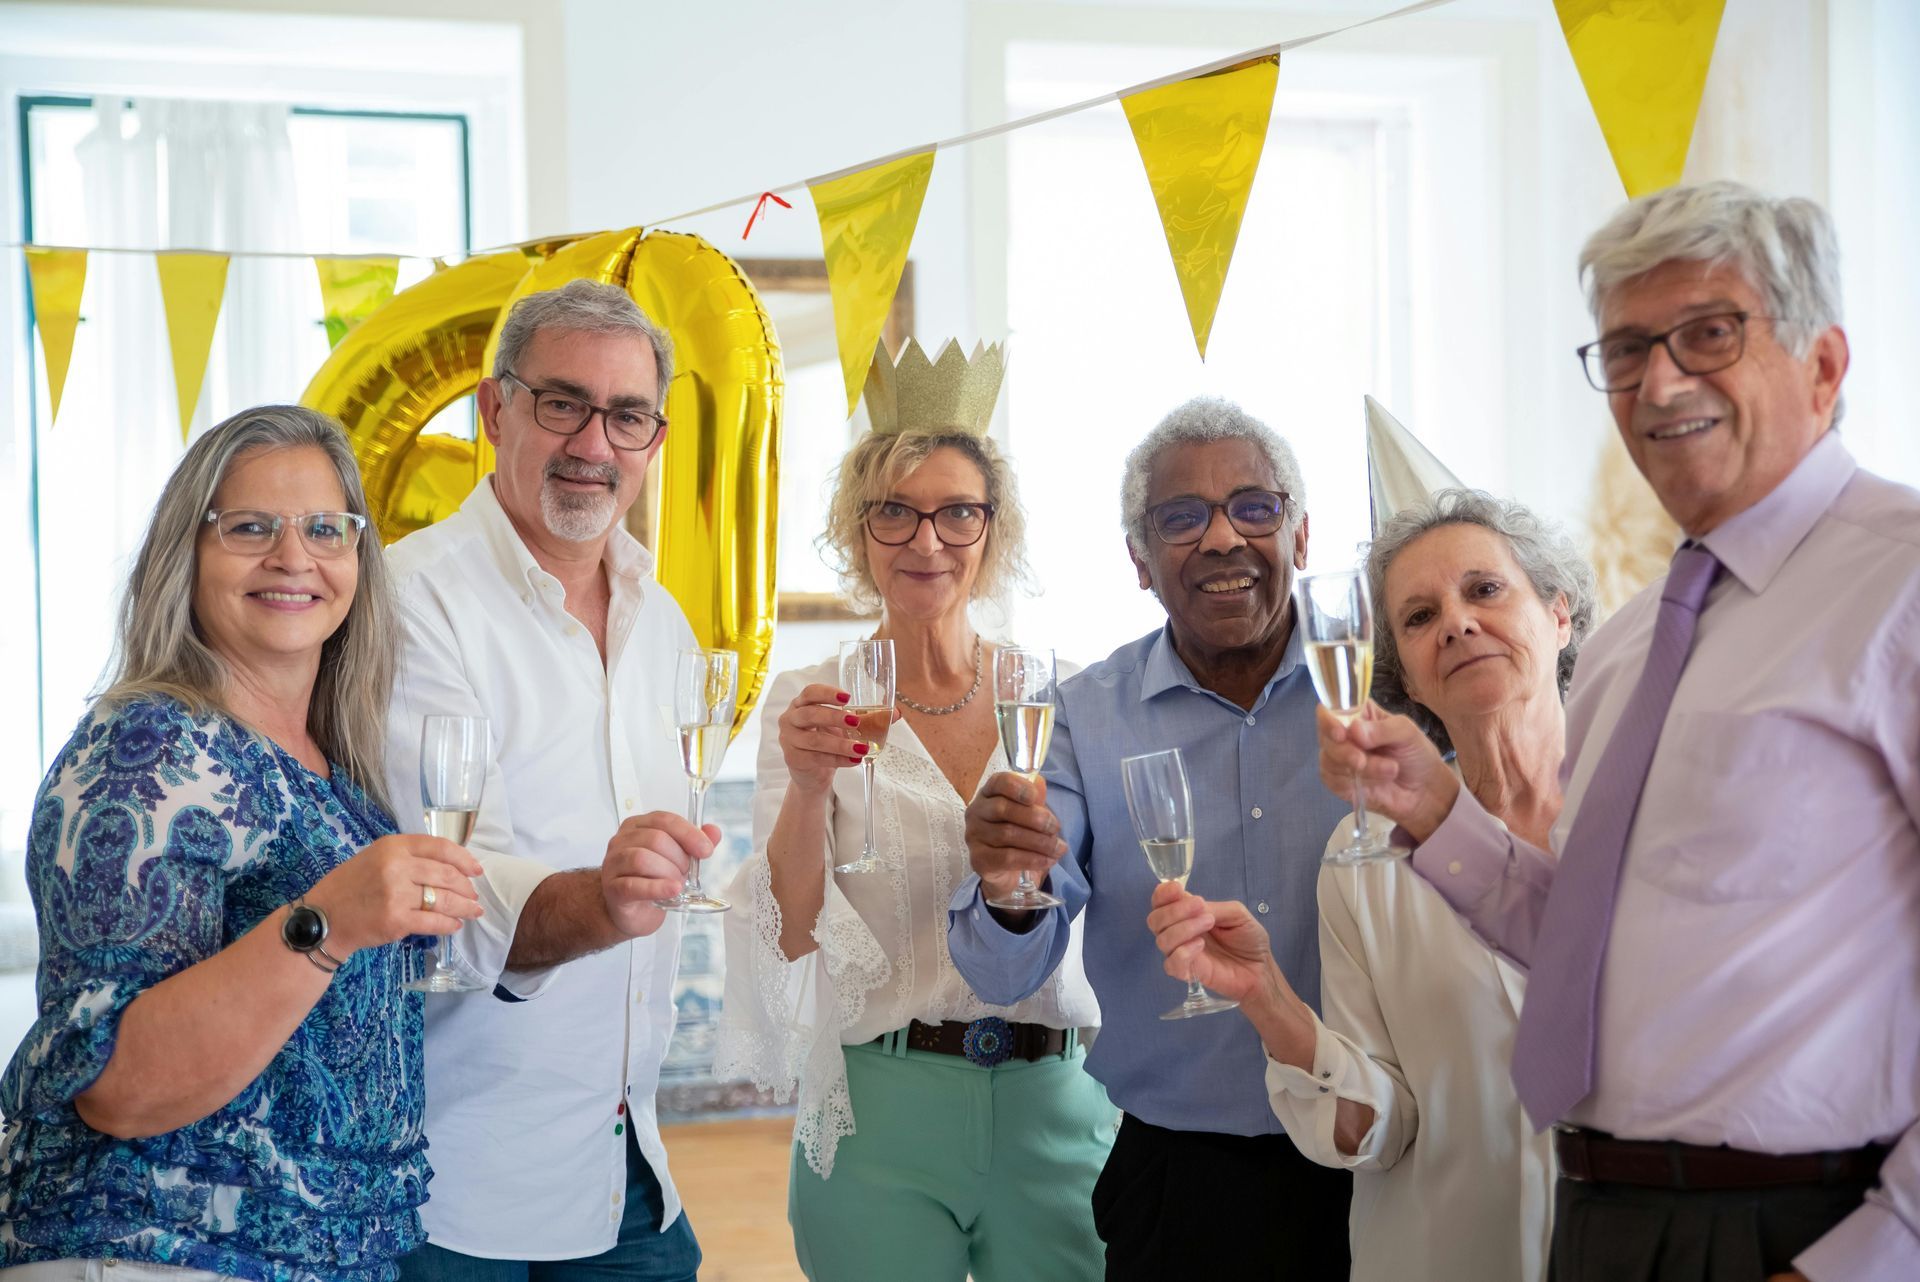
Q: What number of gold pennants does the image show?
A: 6